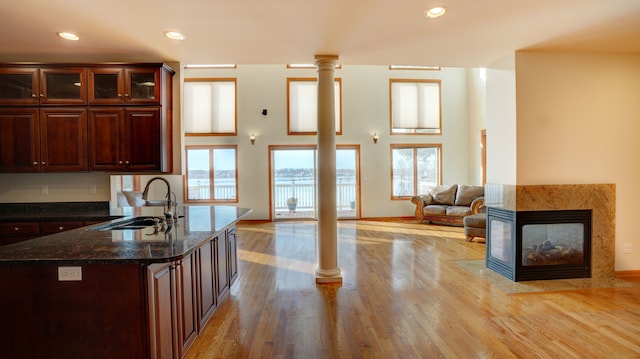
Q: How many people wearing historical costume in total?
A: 0